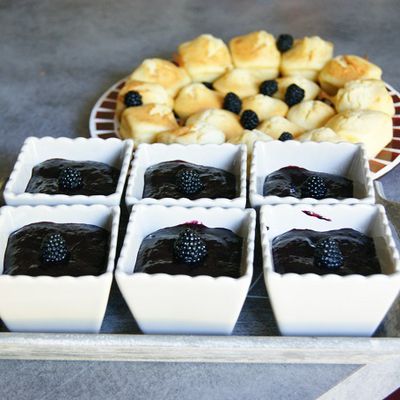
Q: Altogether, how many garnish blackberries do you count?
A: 13